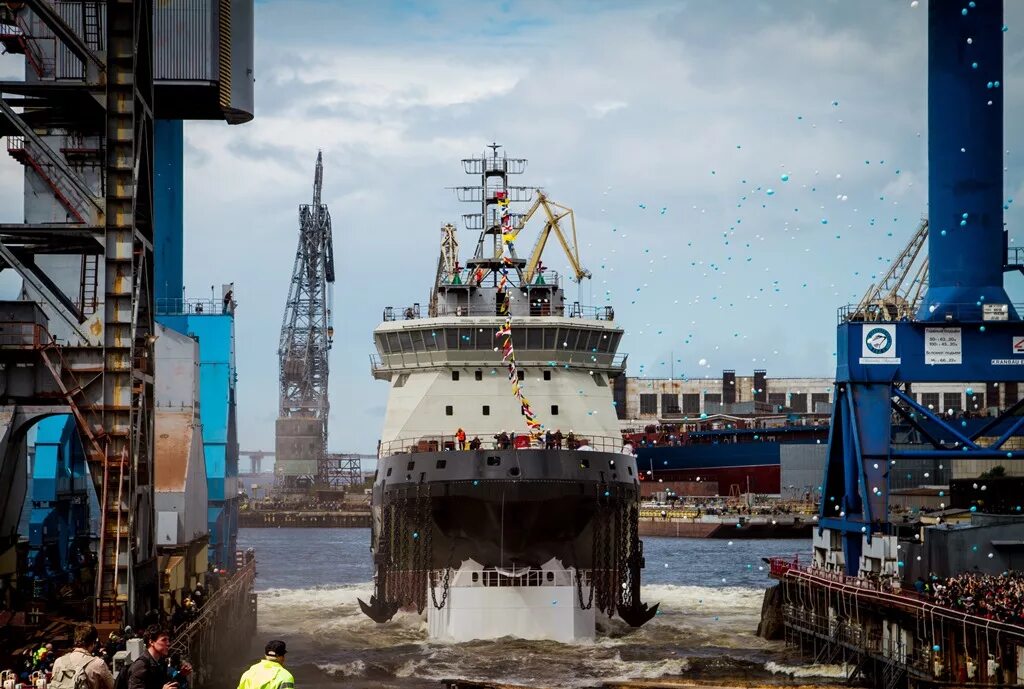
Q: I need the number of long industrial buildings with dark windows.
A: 1